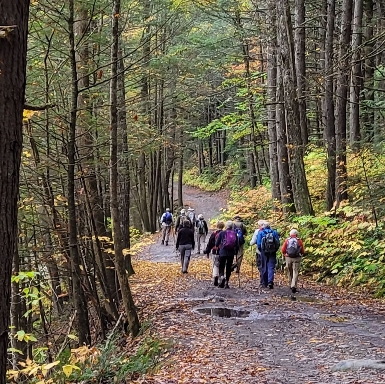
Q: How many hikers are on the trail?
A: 11